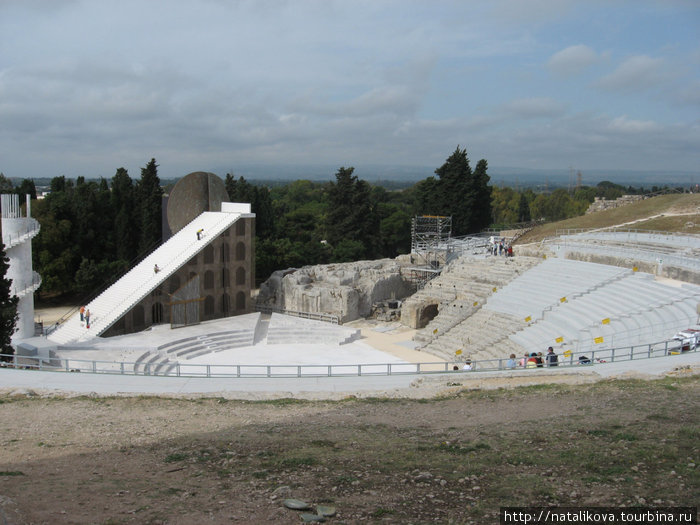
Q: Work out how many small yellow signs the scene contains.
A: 12